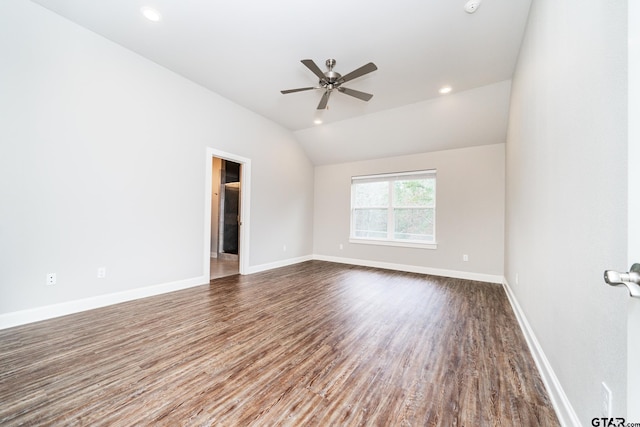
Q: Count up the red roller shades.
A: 0